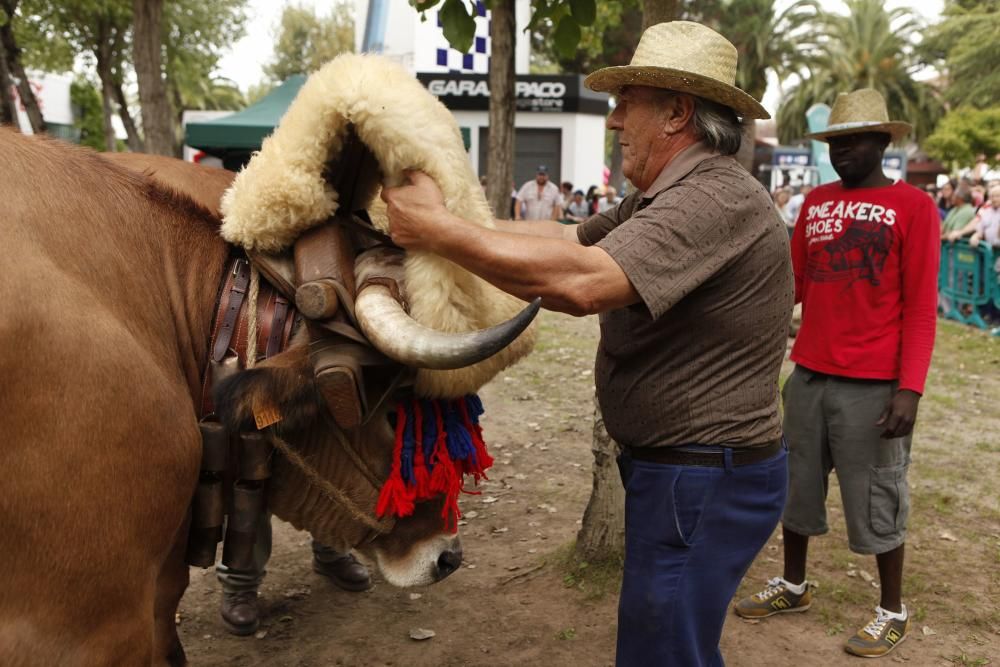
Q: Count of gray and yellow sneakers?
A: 2